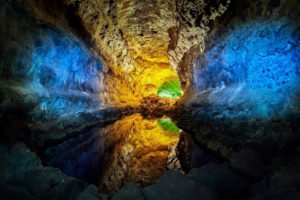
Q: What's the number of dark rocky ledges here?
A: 2